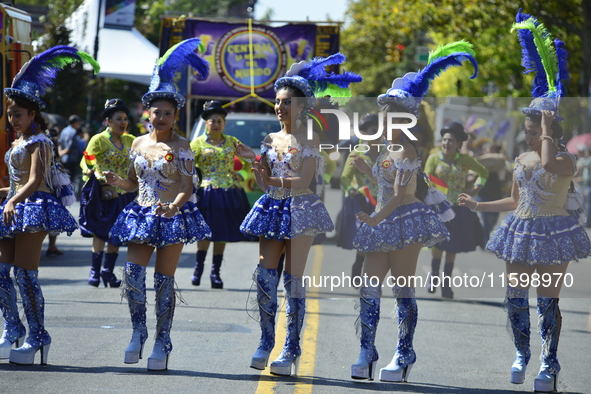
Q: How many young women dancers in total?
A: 5